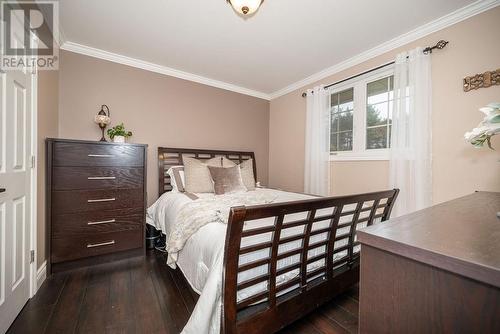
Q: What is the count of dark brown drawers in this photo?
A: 5